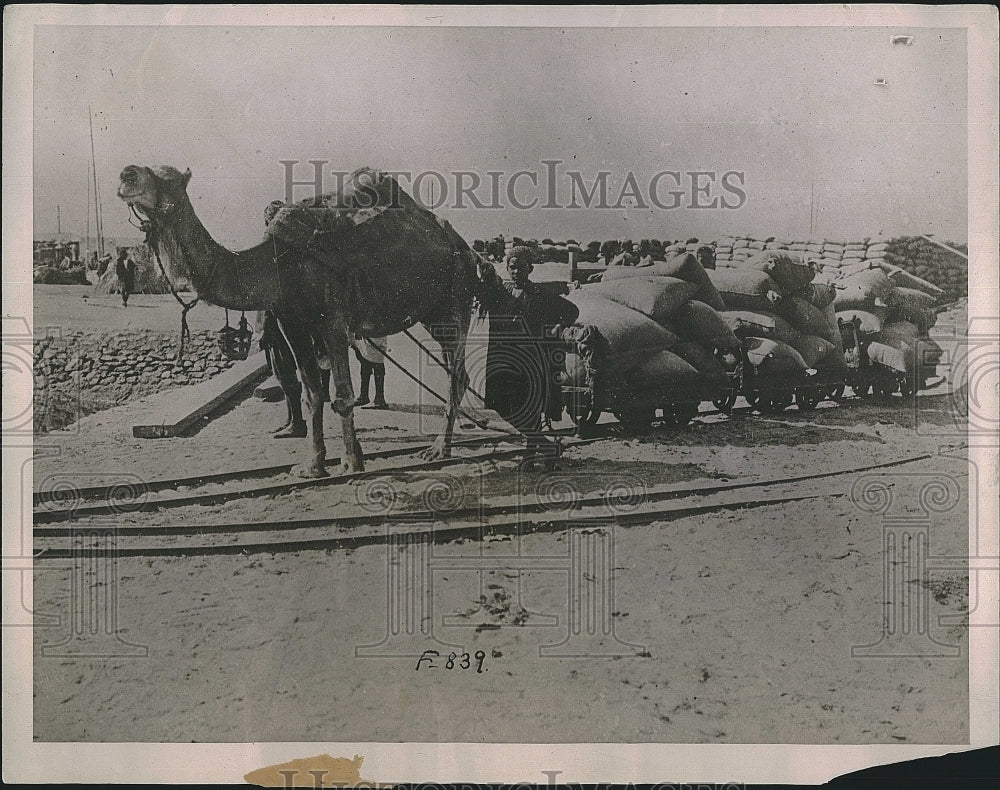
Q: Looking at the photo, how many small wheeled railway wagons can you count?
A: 3